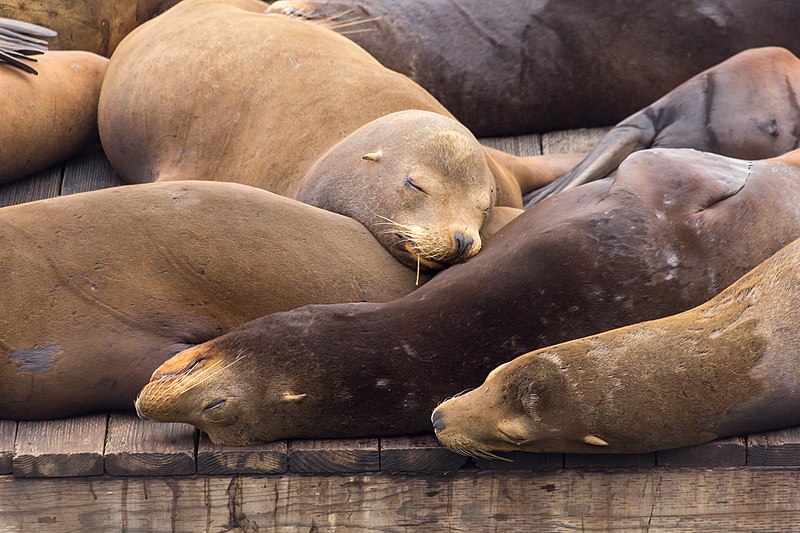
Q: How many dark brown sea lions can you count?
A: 2